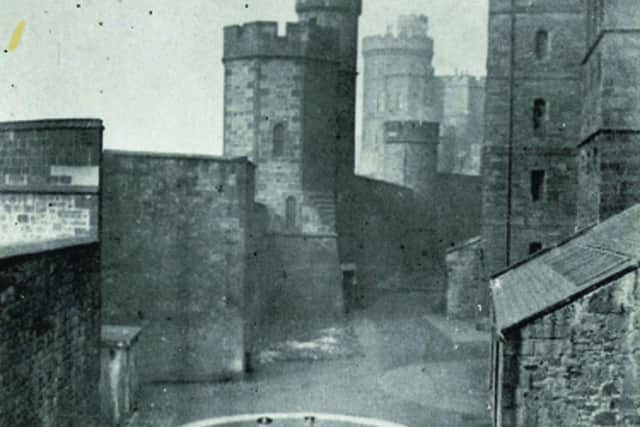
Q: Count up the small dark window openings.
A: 6